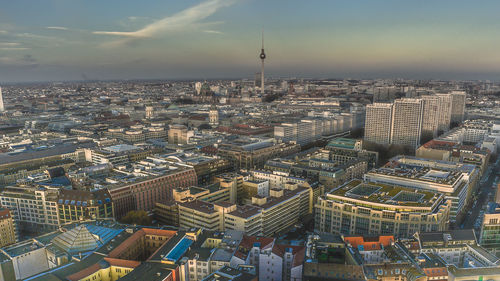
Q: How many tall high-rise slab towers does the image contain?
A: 5